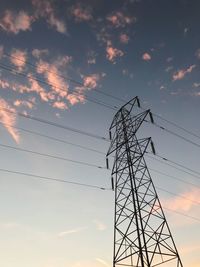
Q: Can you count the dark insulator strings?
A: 6